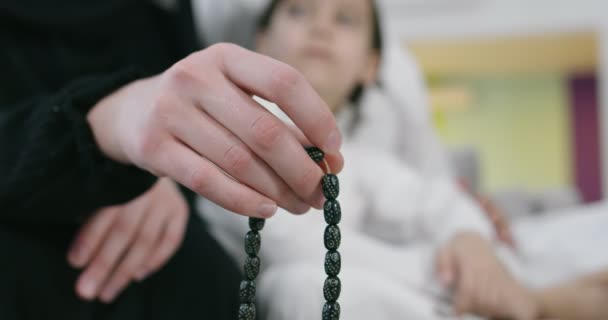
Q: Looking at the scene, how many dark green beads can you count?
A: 12